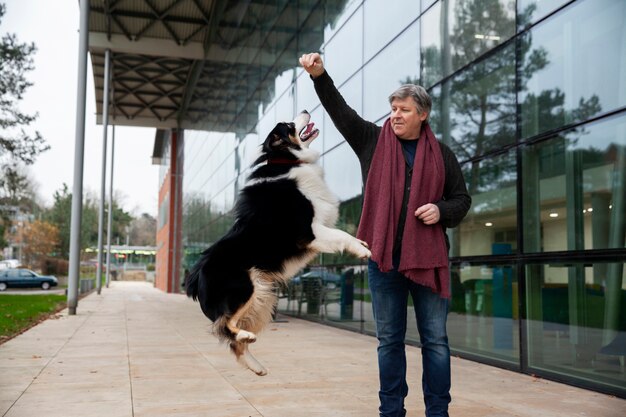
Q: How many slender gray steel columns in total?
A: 3